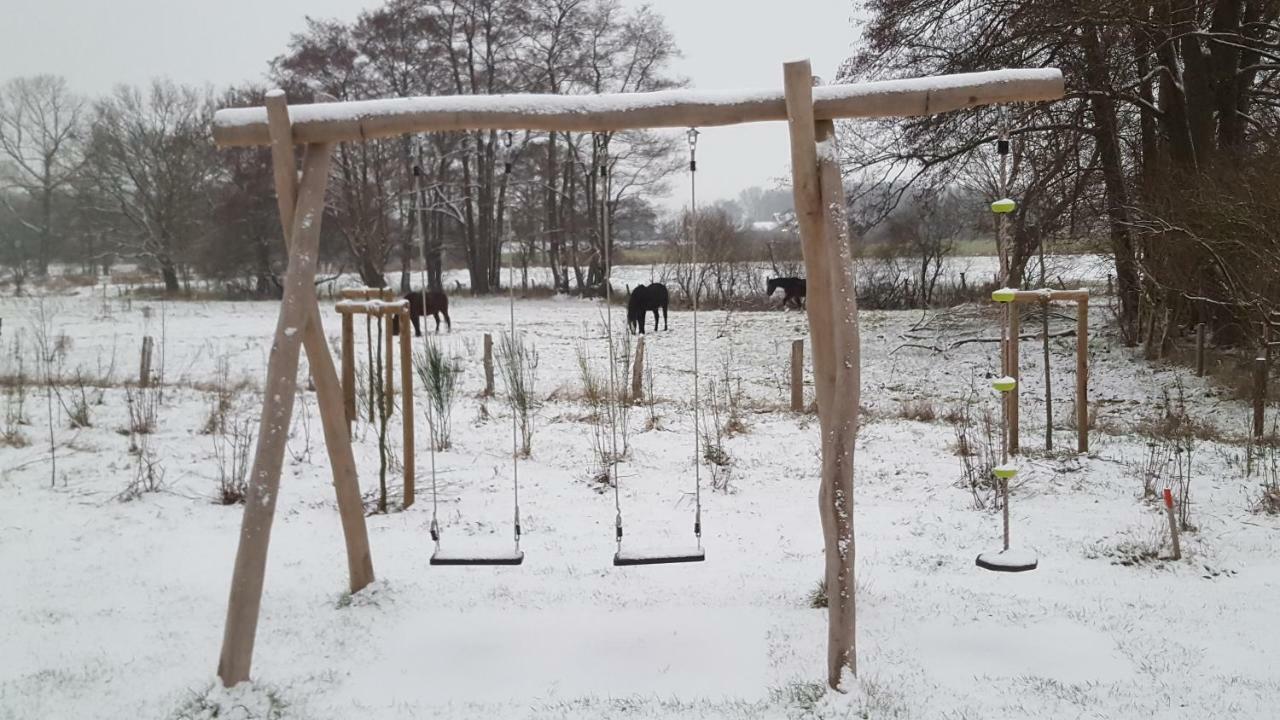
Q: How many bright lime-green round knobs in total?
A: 4